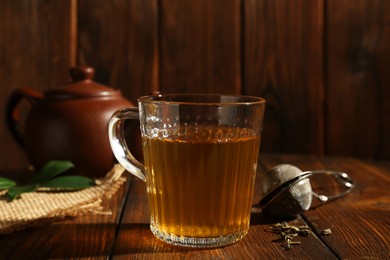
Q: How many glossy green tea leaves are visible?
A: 4